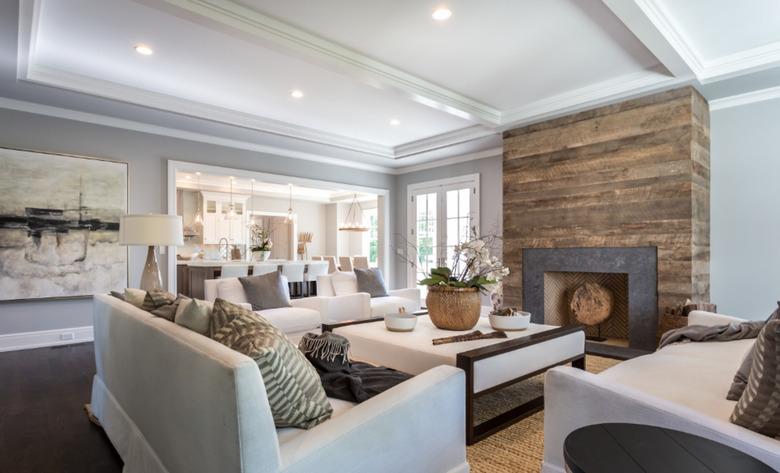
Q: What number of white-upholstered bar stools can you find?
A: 4